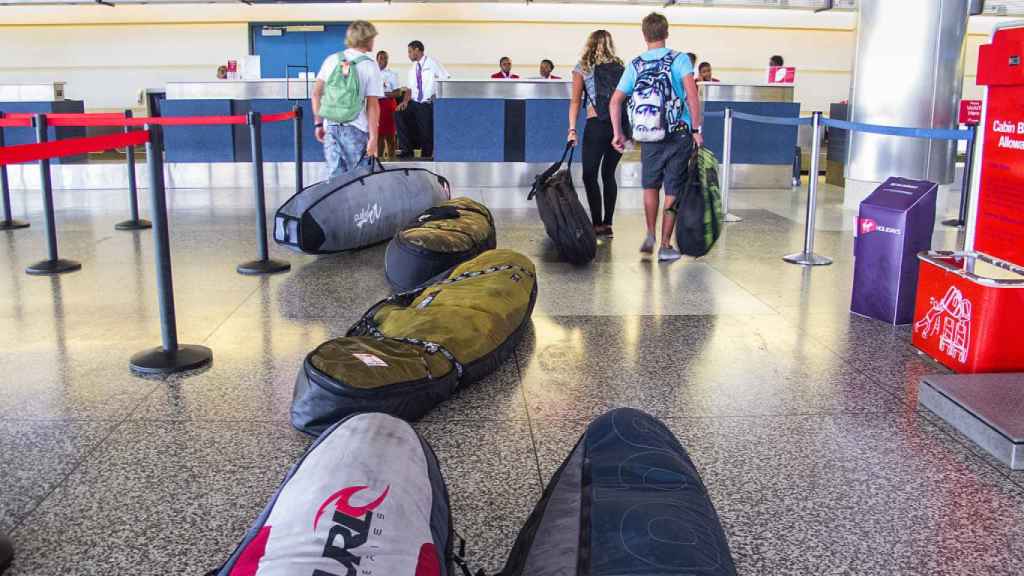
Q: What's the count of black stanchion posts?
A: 7